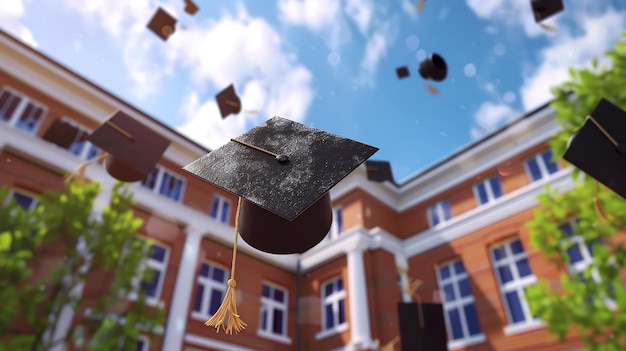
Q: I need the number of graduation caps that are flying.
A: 12